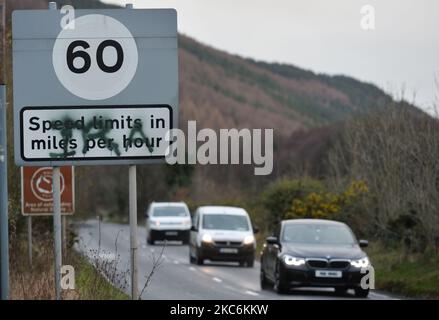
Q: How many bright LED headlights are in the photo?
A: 2